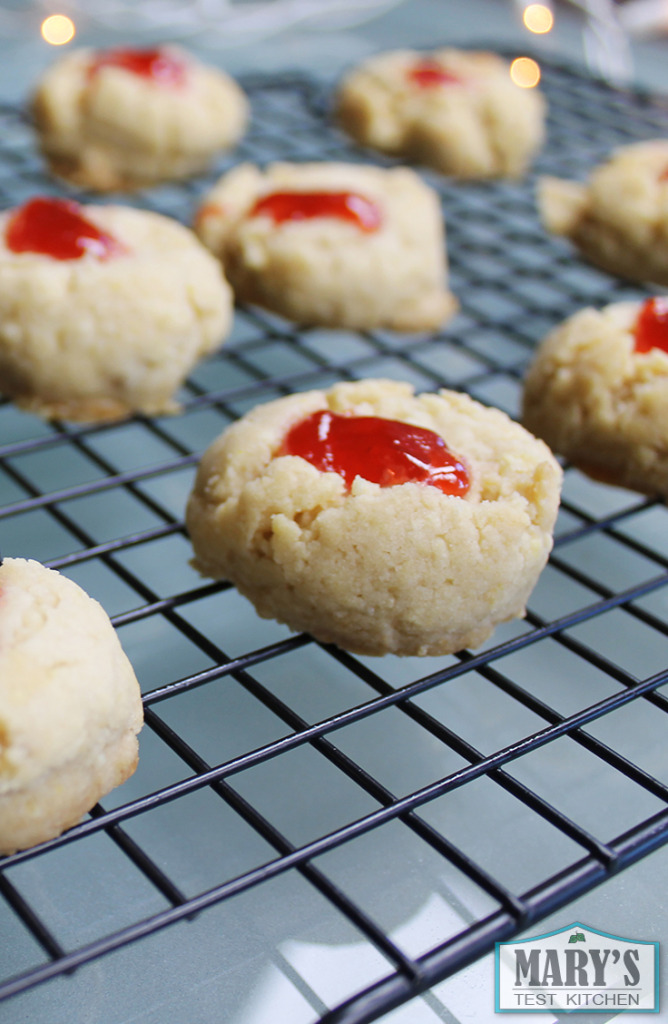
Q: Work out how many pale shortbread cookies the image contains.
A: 8